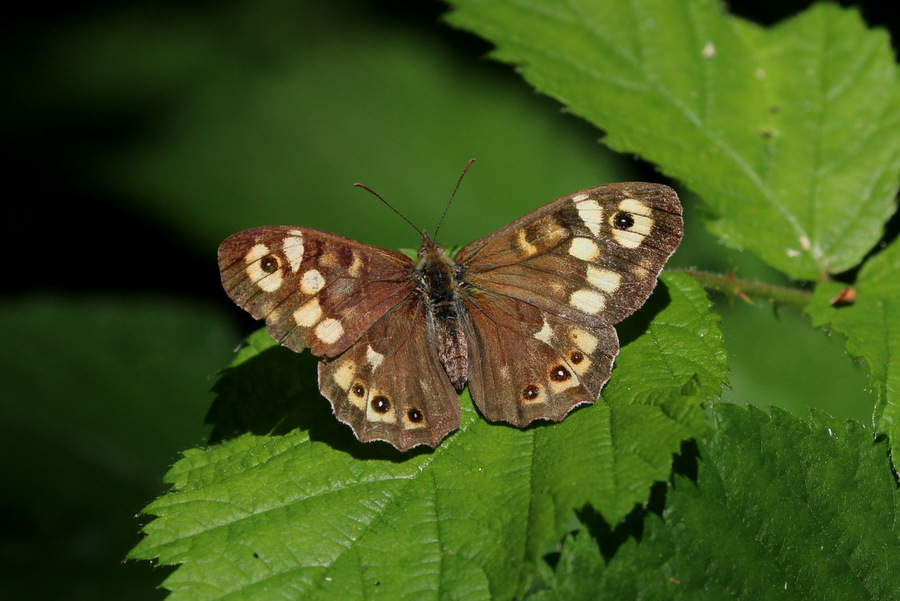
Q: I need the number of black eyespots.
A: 8